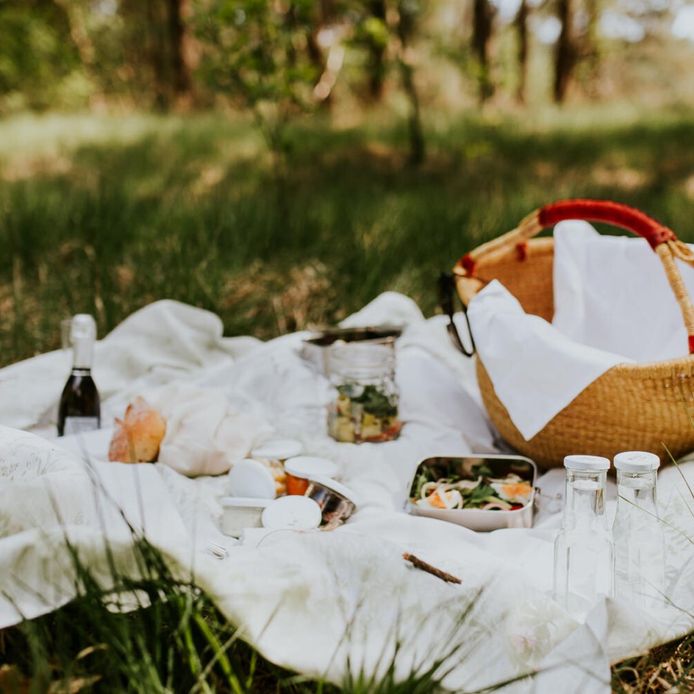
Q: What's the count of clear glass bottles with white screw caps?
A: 2